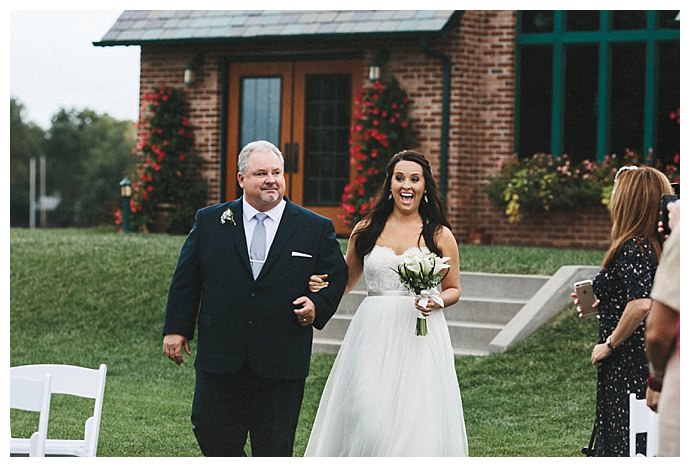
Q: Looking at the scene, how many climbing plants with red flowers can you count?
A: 2